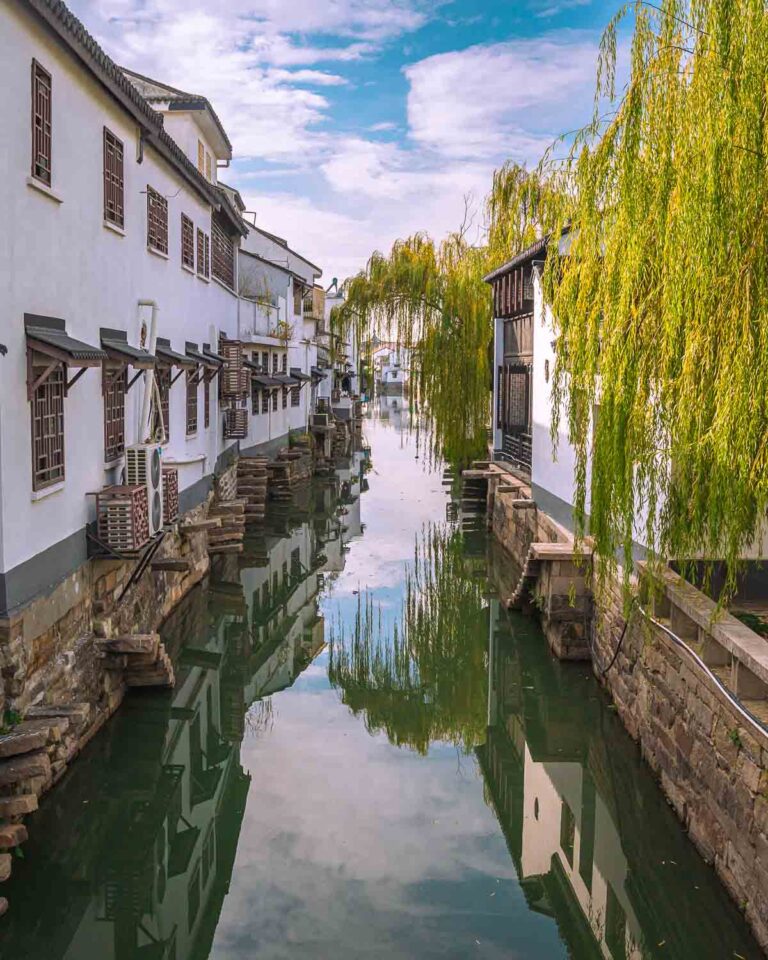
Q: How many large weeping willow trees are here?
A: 2